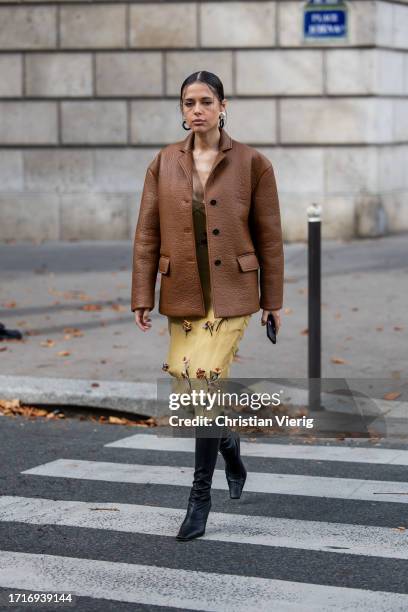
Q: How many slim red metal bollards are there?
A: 0